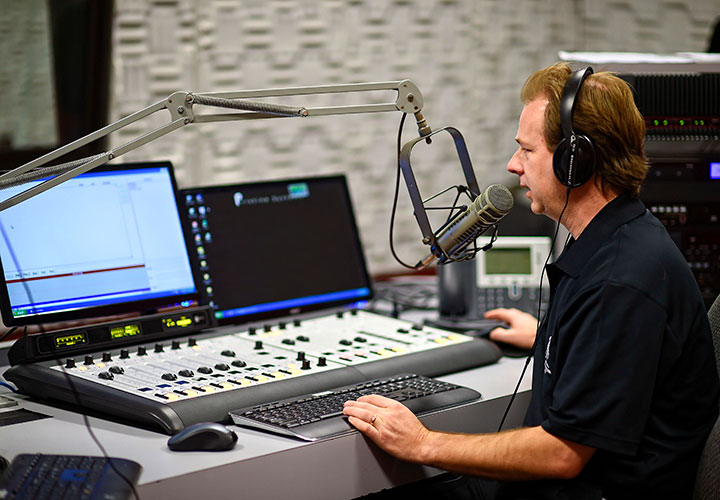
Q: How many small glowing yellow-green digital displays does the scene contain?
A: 3